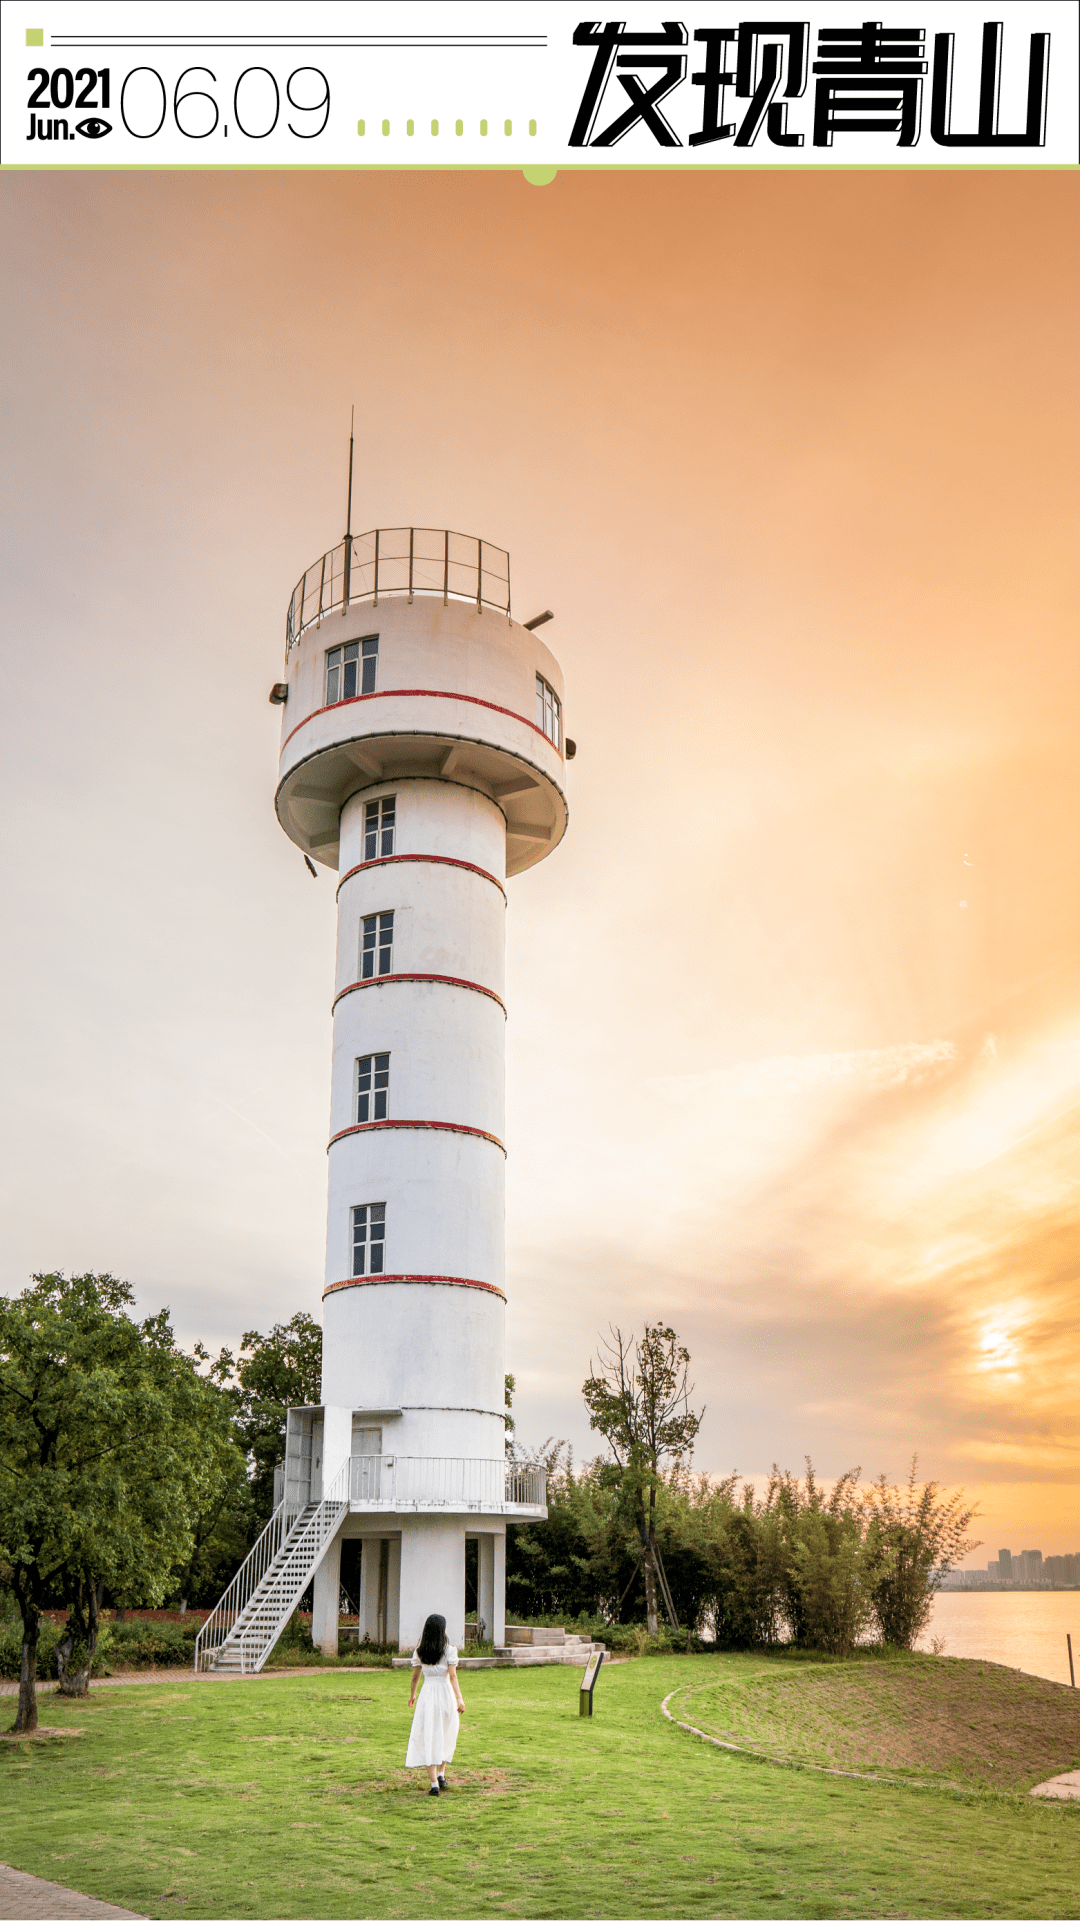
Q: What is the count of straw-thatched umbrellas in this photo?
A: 0